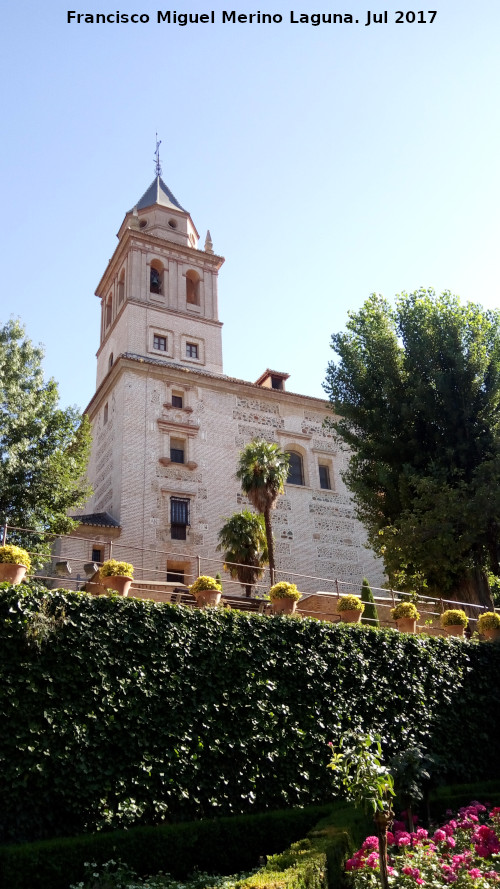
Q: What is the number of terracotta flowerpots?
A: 8